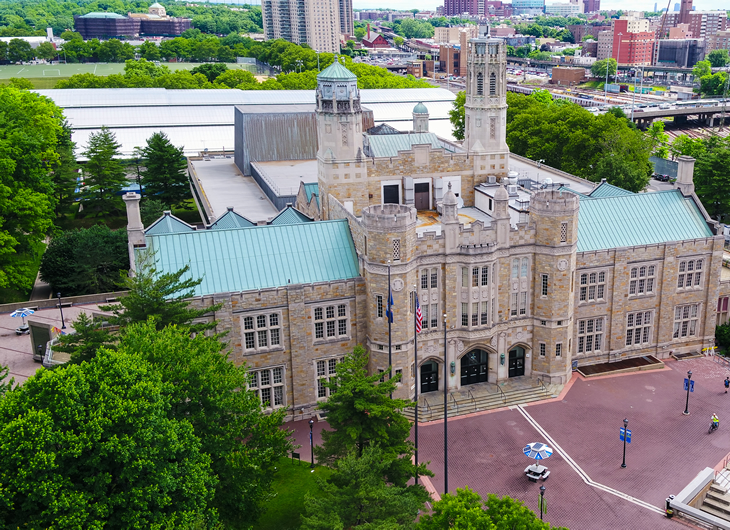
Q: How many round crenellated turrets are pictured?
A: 2